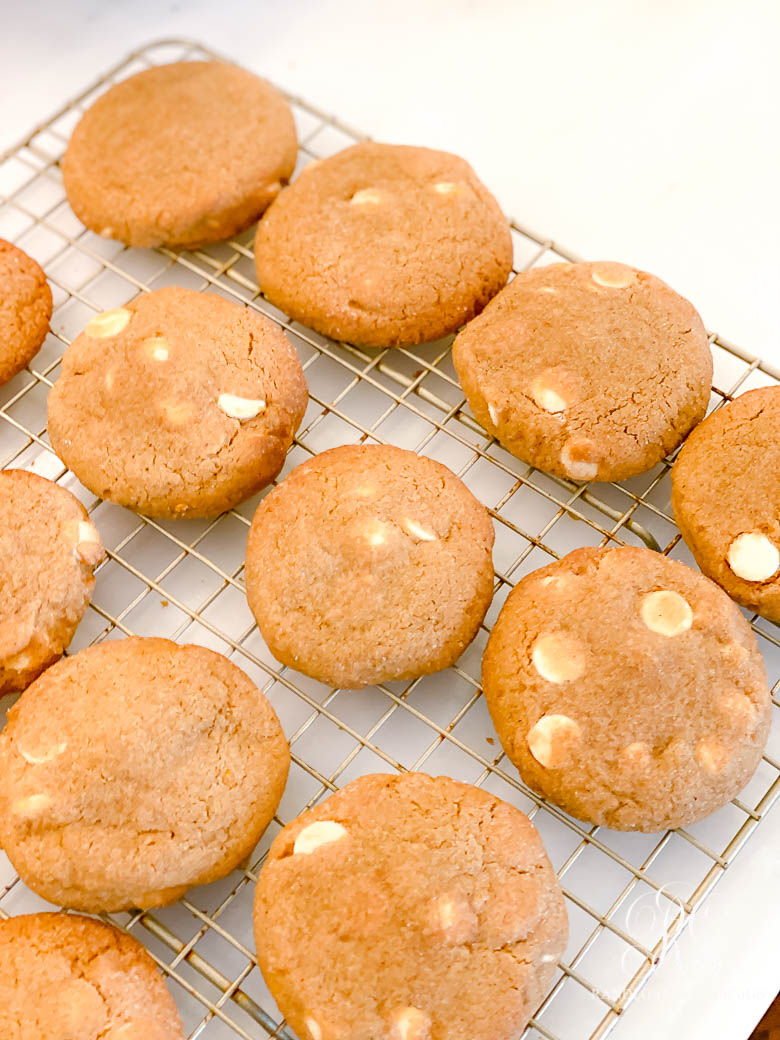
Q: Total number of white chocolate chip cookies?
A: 12